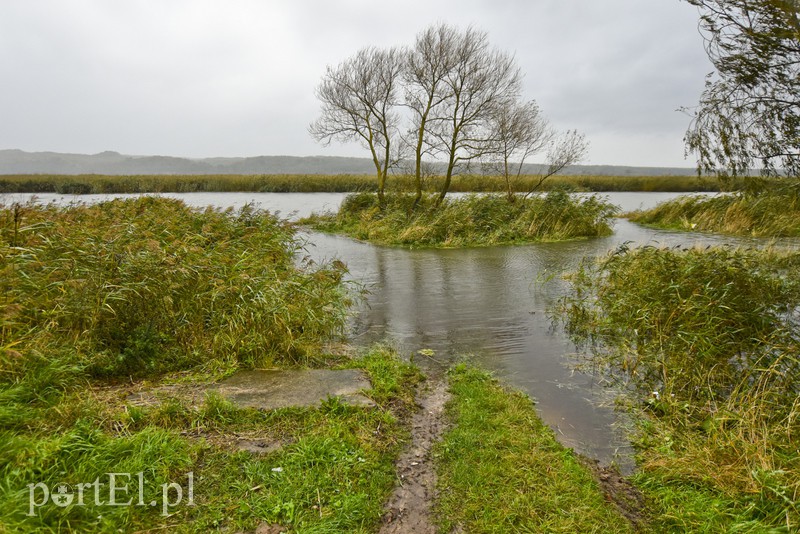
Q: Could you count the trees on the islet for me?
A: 5